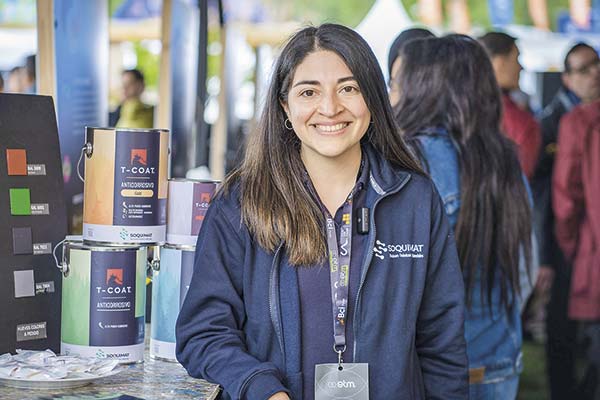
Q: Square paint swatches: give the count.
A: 4